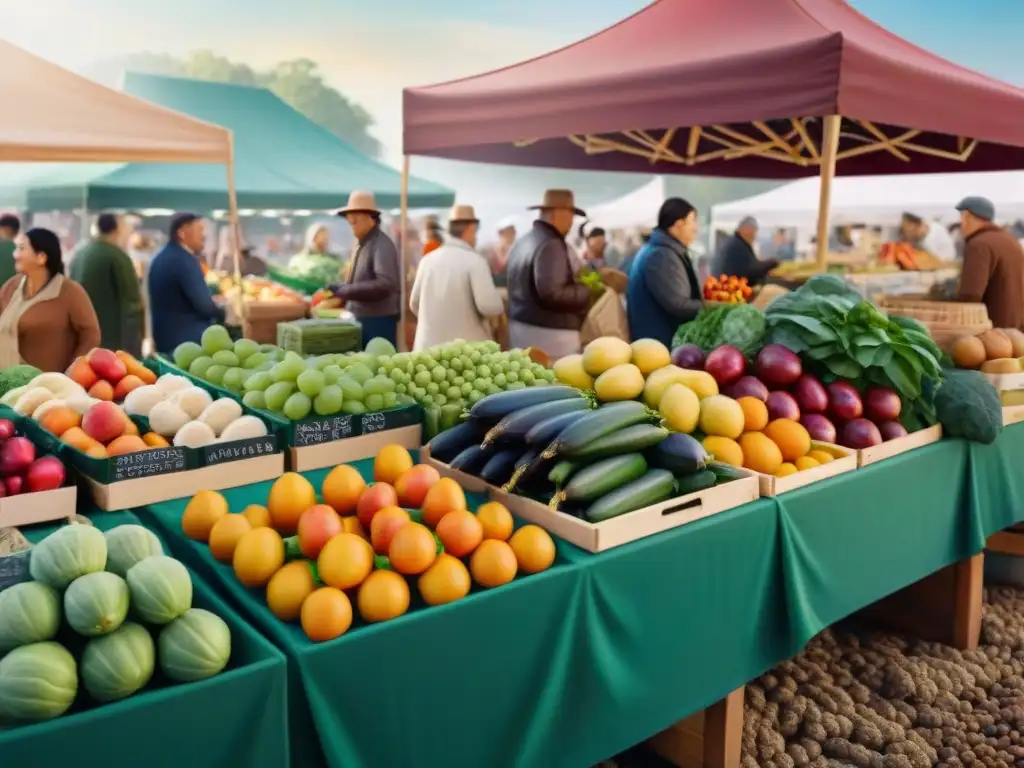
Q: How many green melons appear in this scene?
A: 8